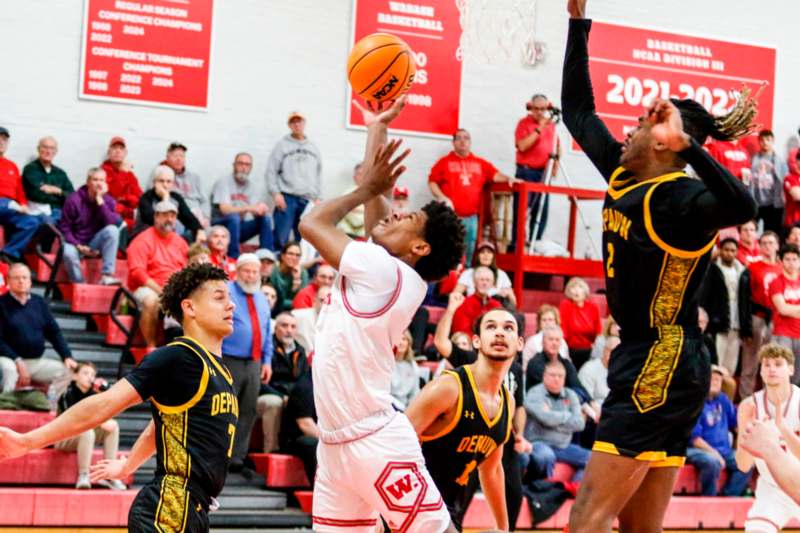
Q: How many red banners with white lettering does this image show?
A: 3